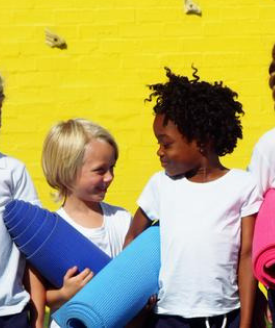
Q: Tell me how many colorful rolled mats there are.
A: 3